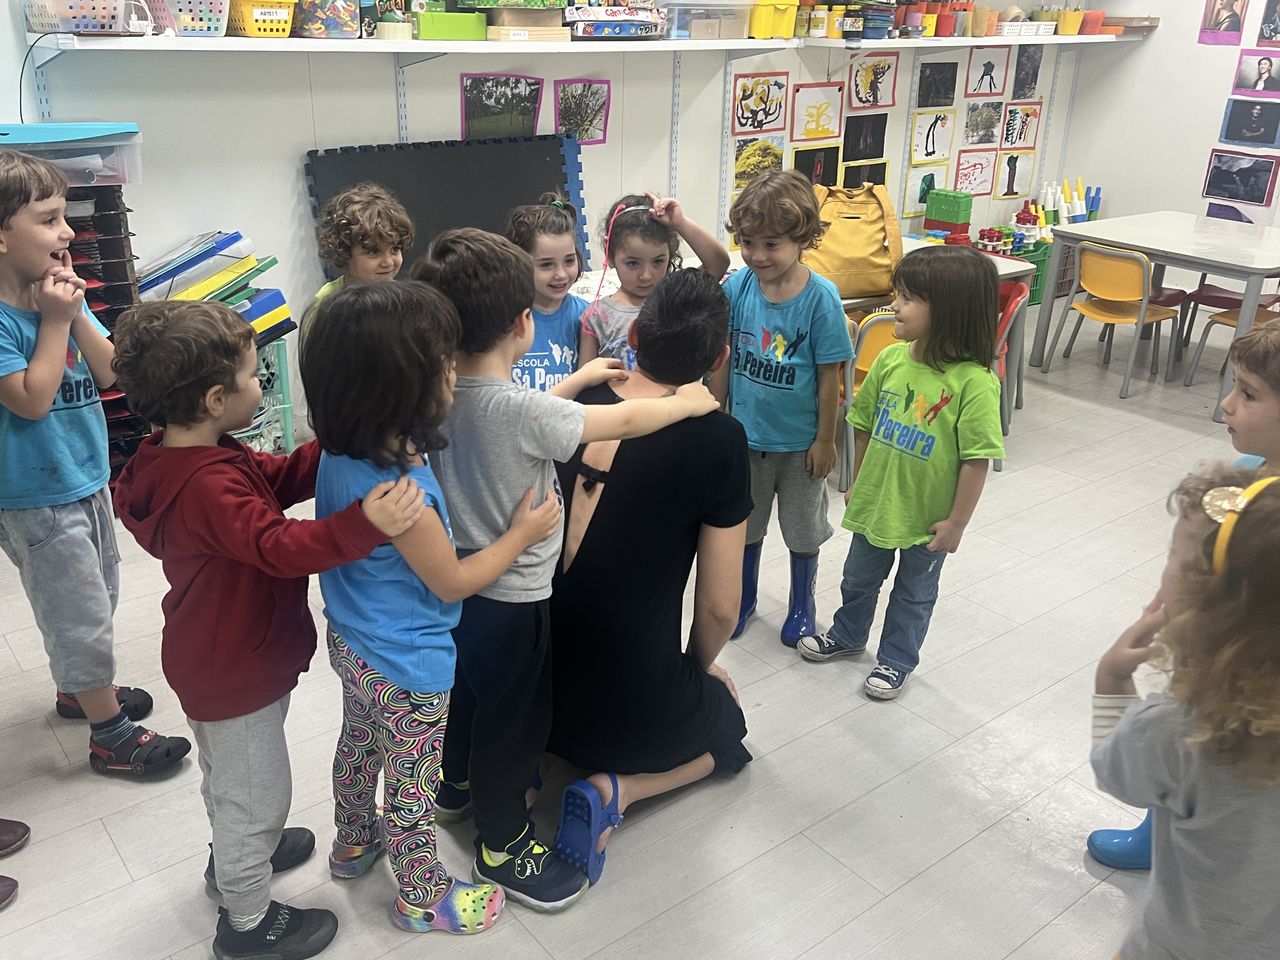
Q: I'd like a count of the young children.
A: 11